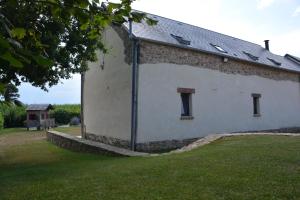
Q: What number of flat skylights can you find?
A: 4